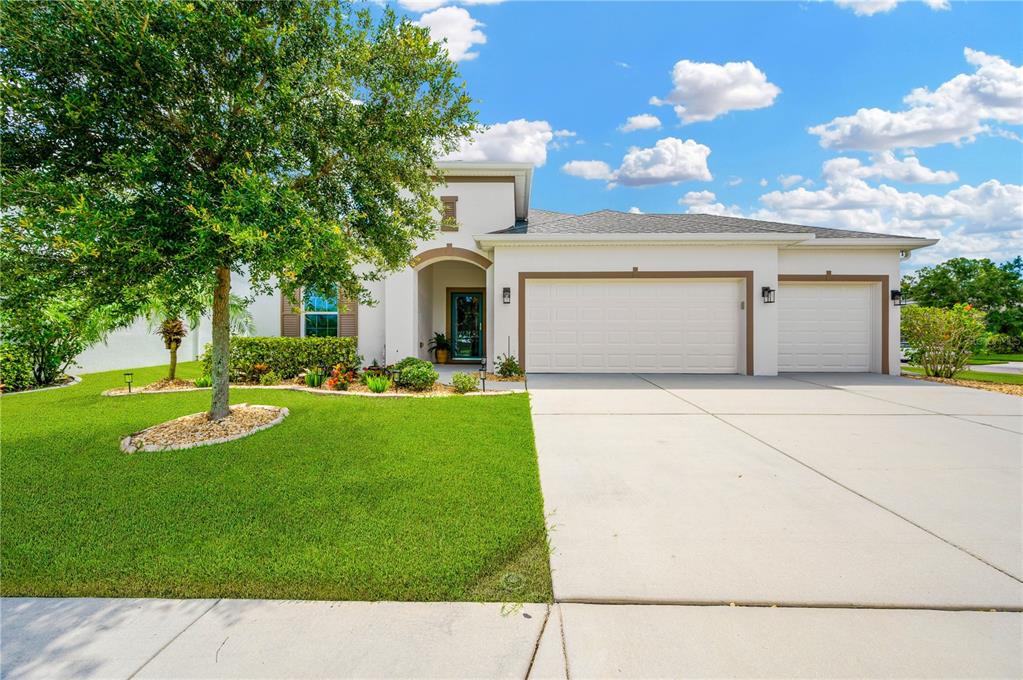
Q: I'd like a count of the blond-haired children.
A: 0